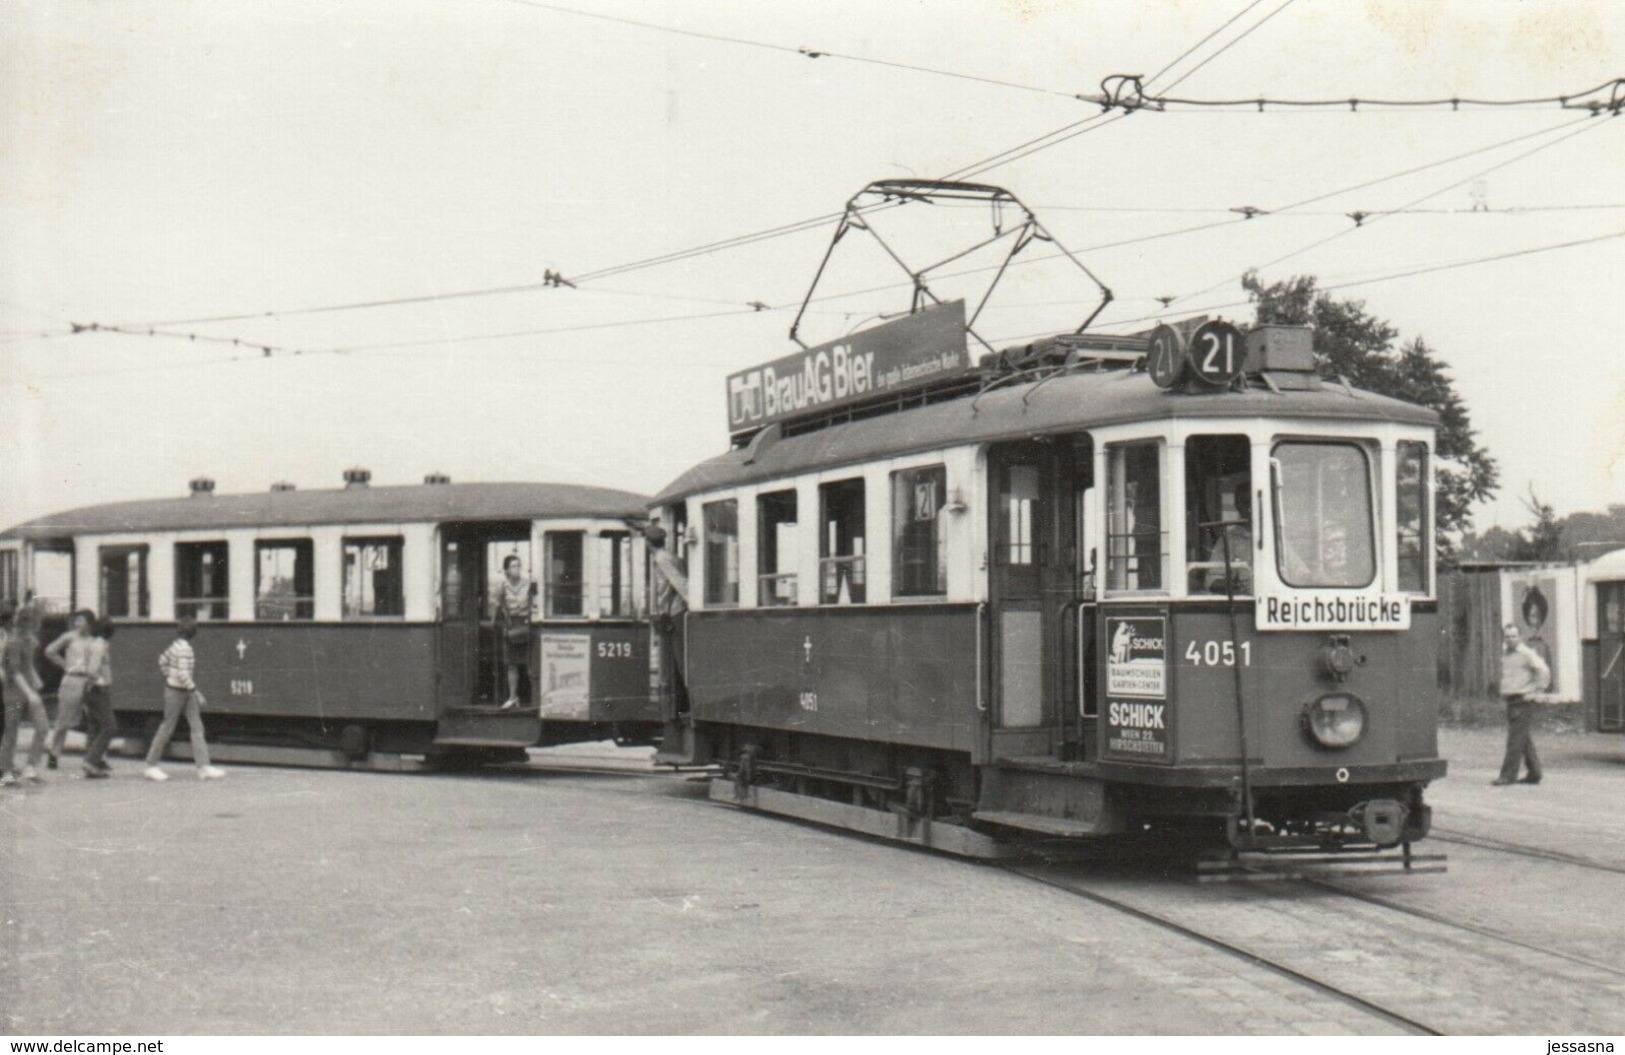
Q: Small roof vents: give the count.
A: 4